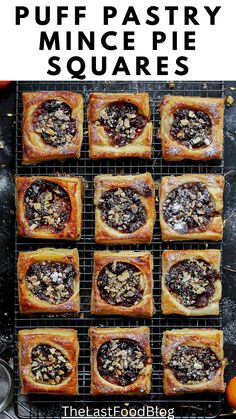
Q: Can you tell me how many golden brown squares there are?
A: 12